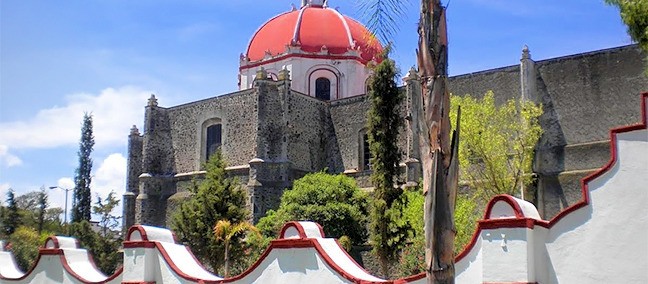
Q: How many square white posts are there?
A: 2